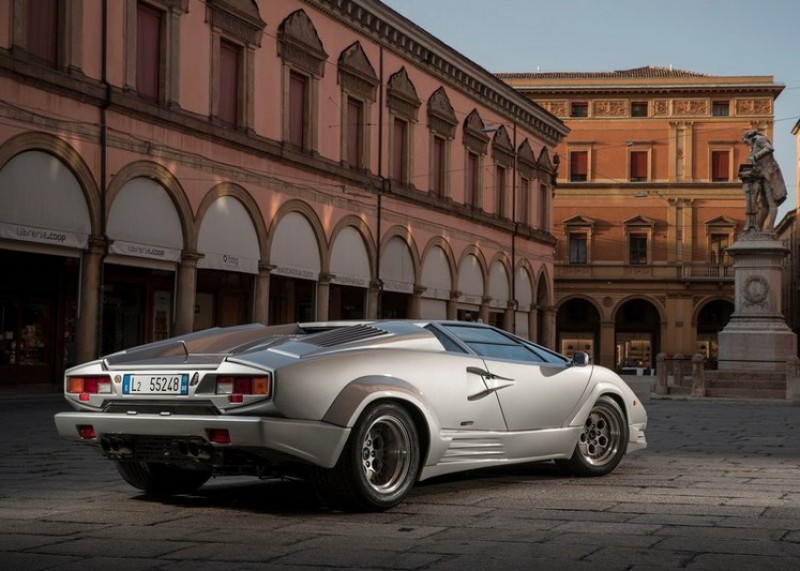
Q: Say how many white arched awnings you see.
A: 10